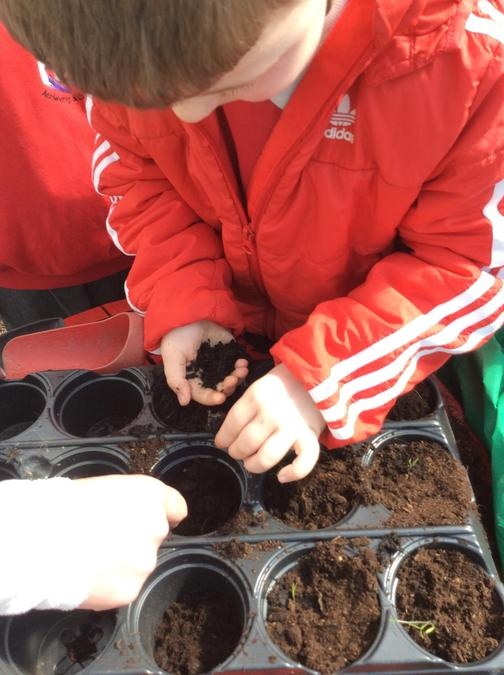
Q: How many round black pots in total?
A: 13